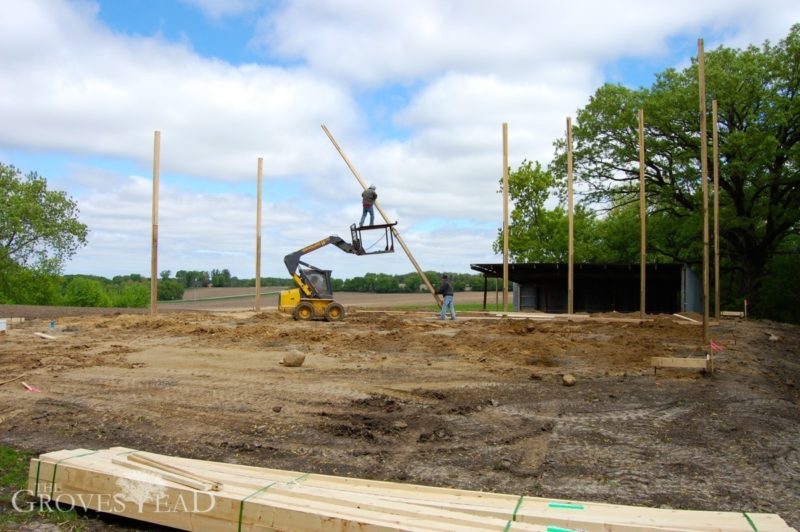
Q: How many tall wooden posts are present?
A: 8